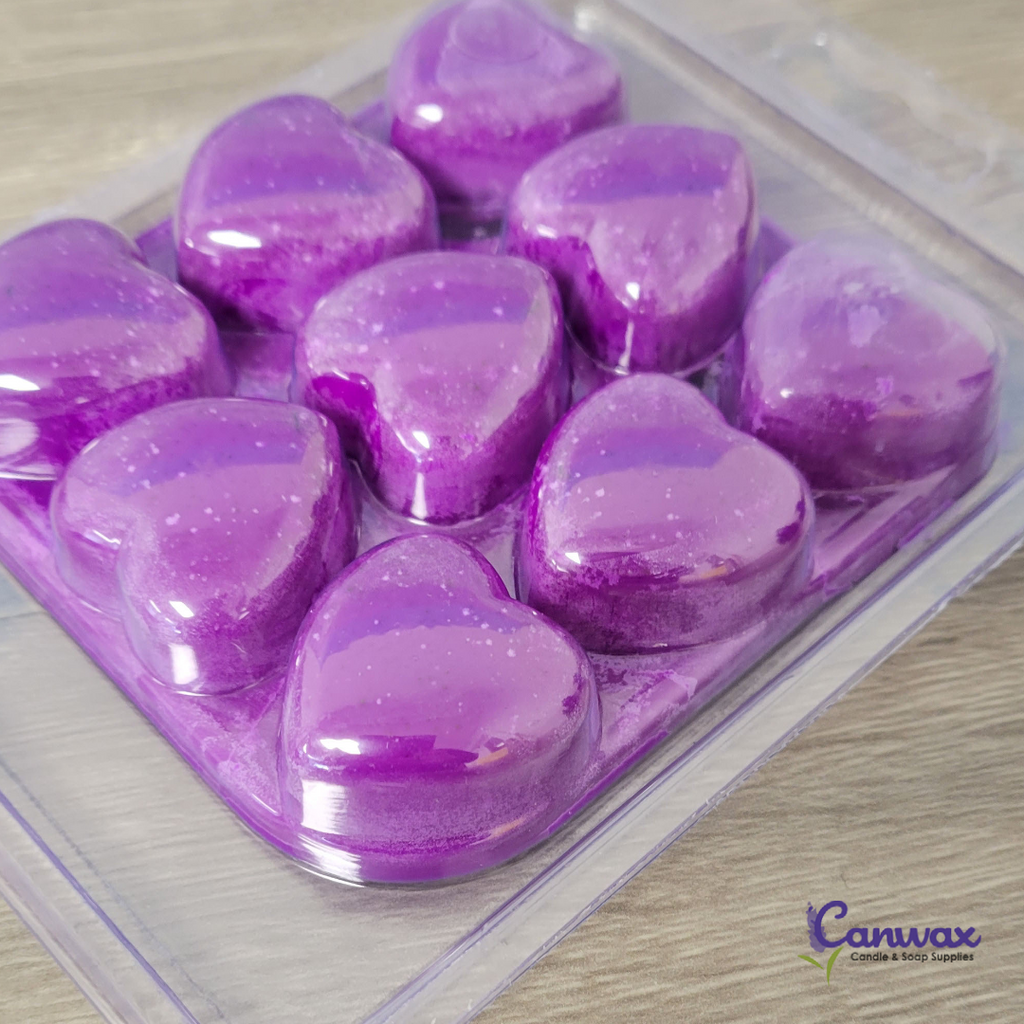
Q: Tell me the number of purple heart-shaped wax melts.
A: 9